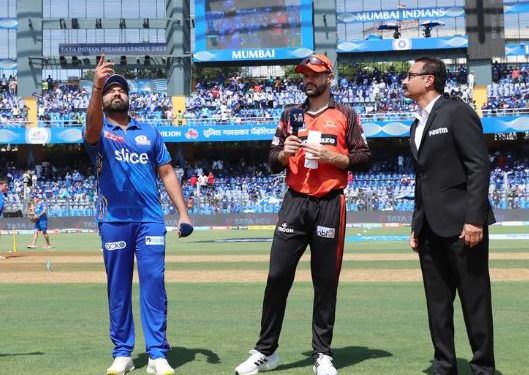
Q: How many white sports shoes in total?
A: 4